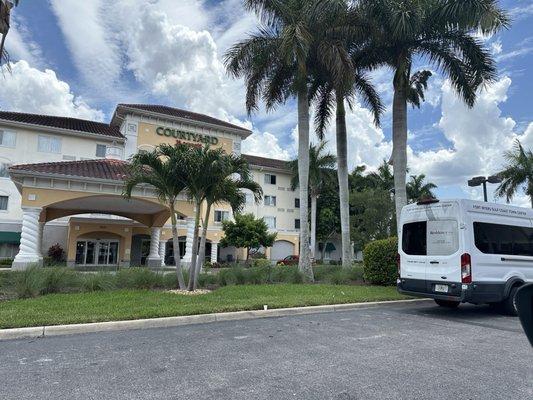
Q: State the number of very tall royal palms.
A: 3